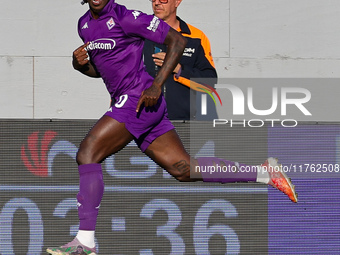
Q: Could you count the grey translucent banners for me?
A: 1